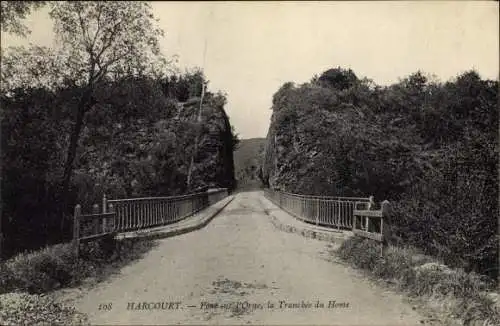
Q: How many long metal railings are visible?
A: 2